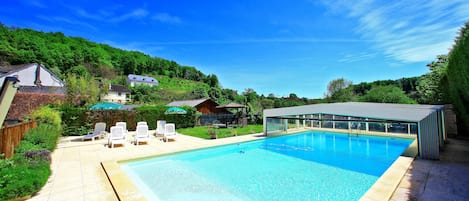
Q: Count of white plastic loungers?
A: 7